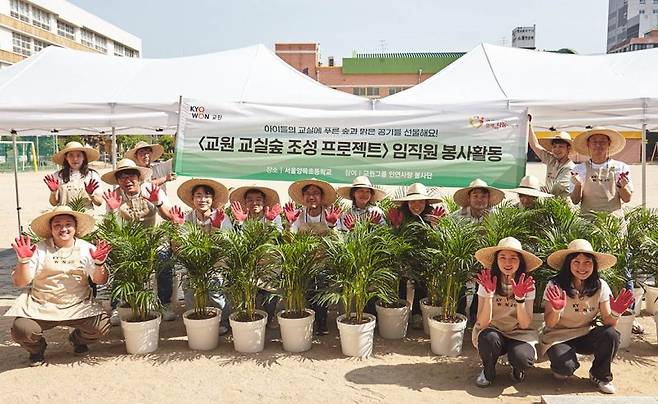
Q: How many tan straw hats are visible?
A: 15